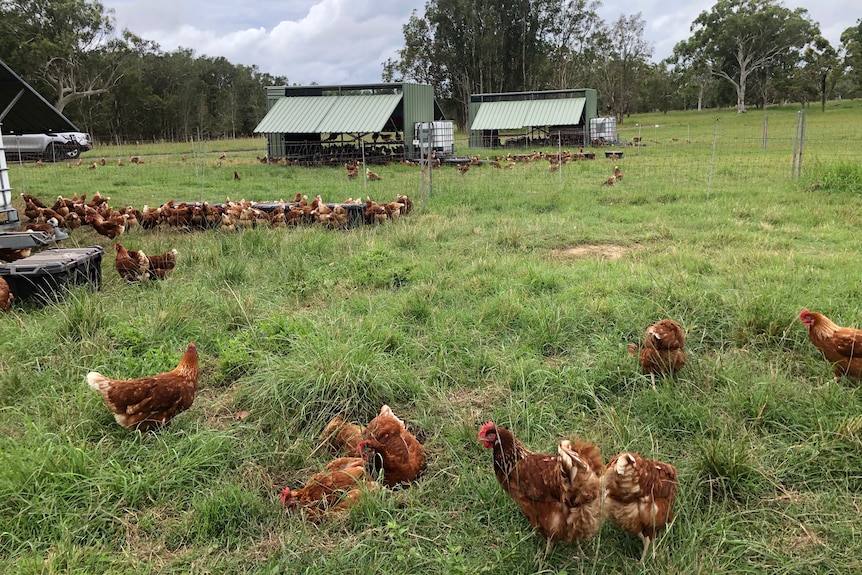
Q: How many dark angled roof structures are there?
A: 1